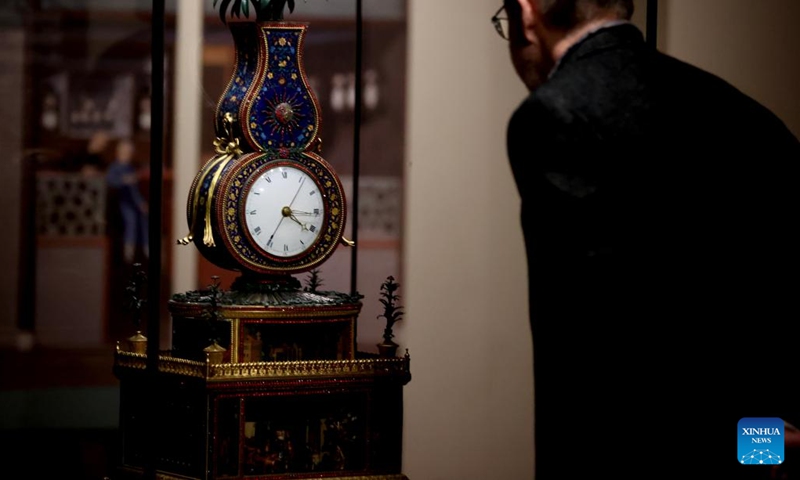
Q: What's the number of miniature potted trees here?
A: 4